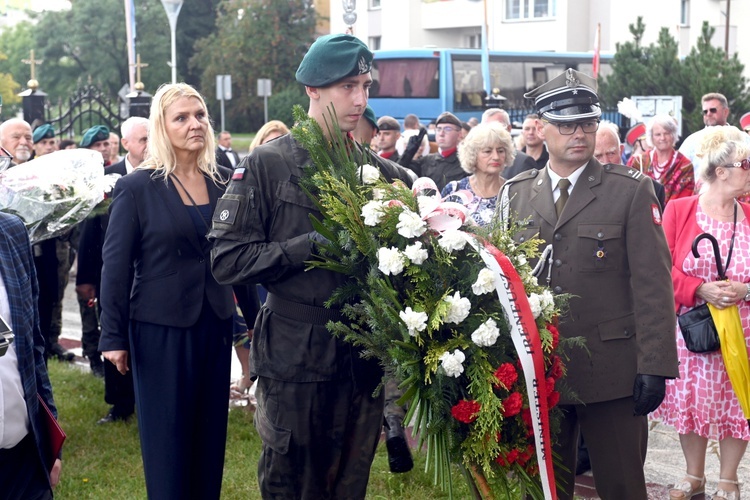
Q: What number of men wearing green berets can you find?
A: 4